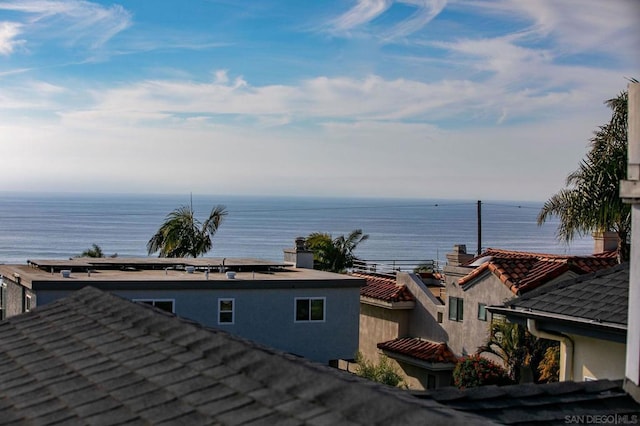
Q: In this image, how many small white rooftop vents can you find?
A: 3